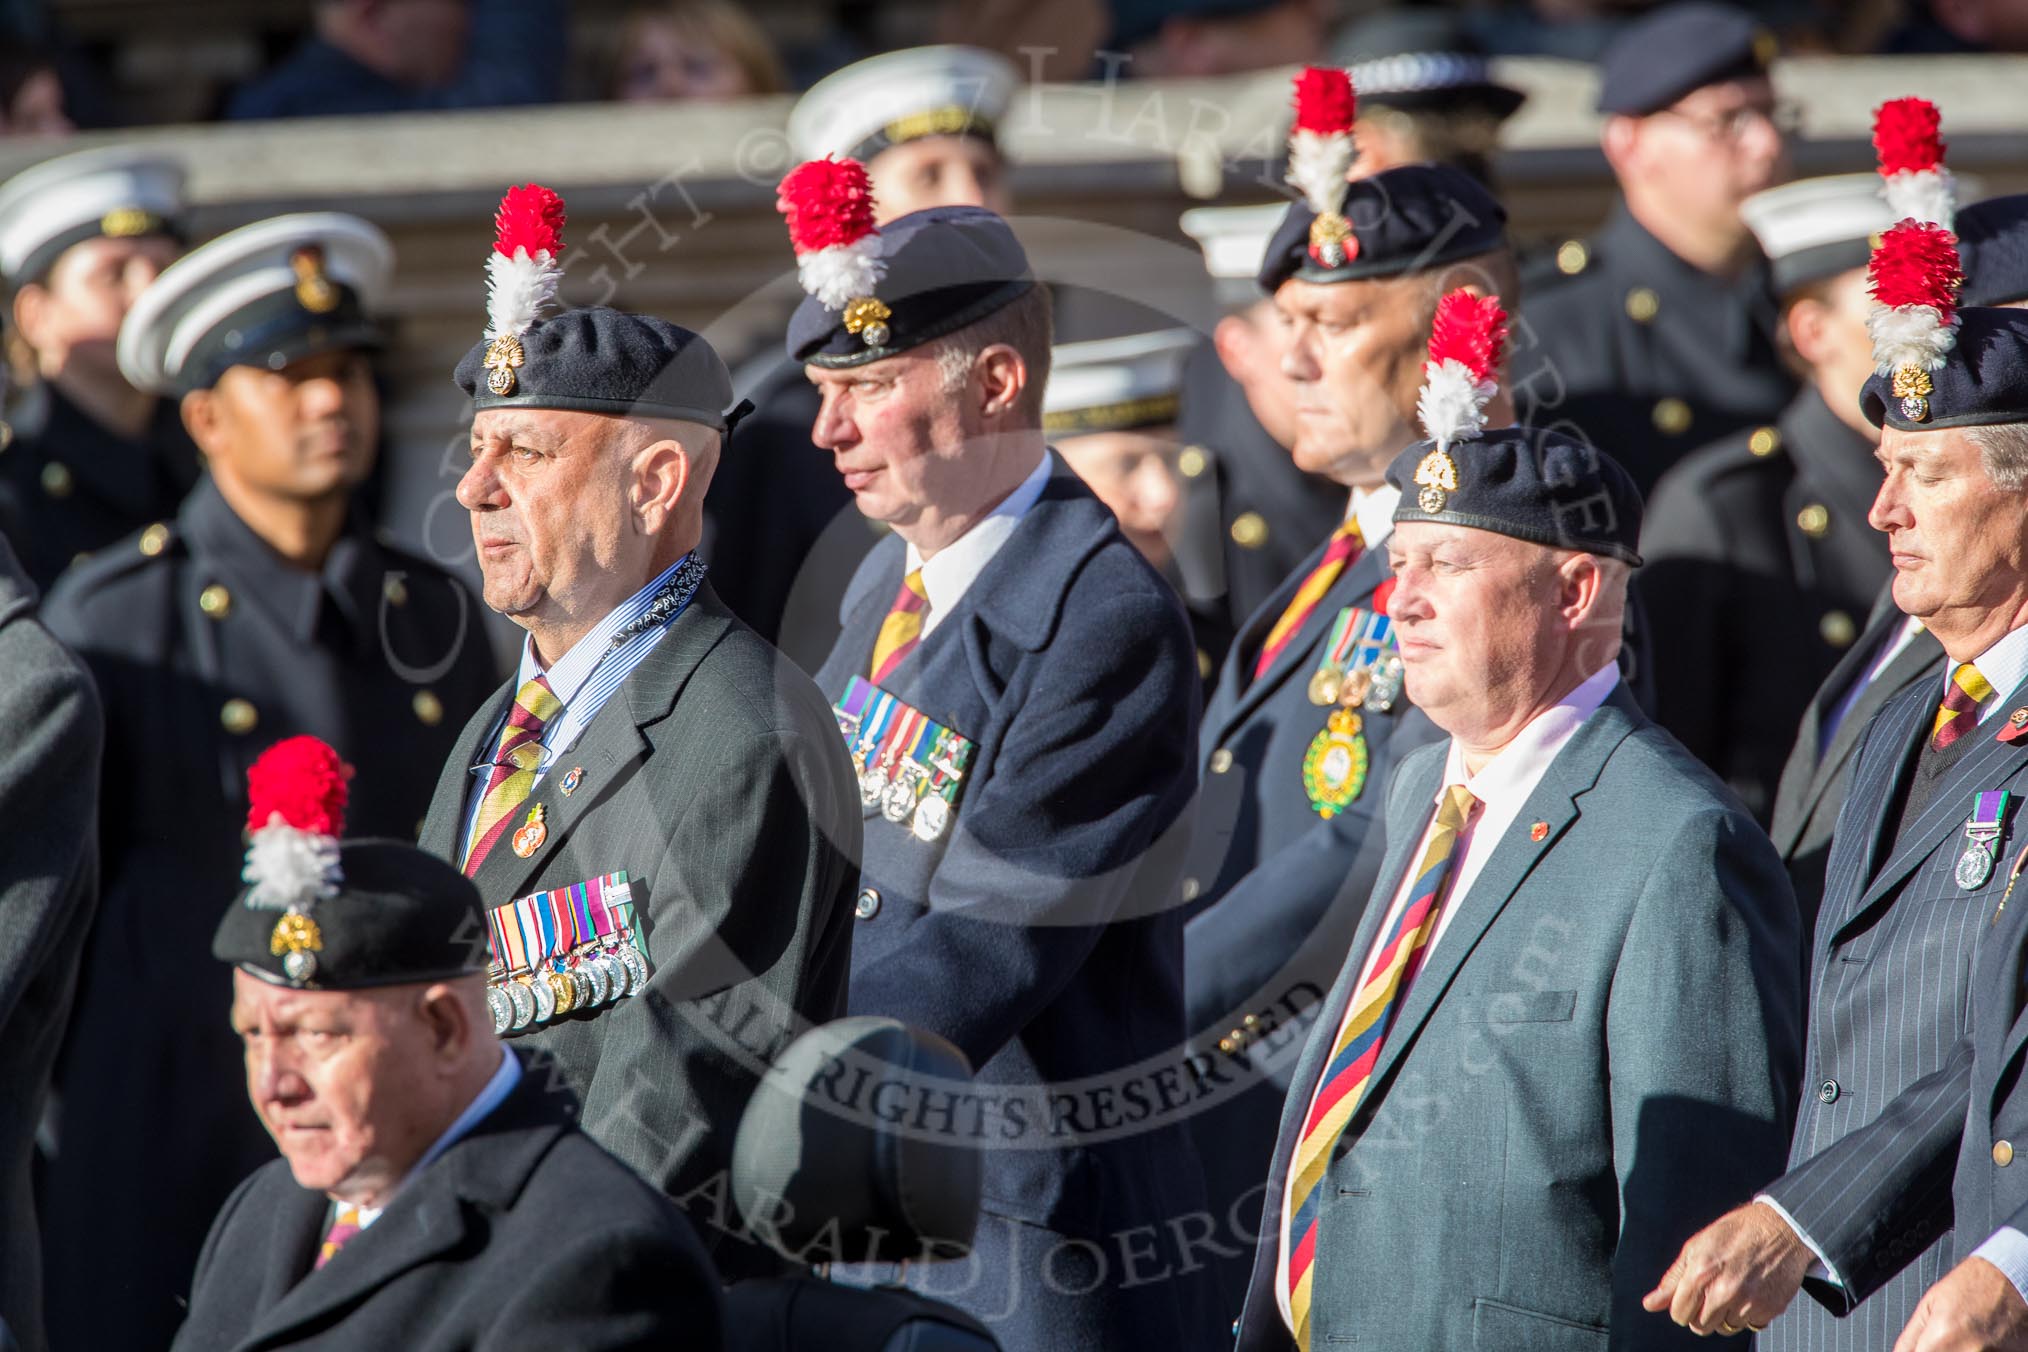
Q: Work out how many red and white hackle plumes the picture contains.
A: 7